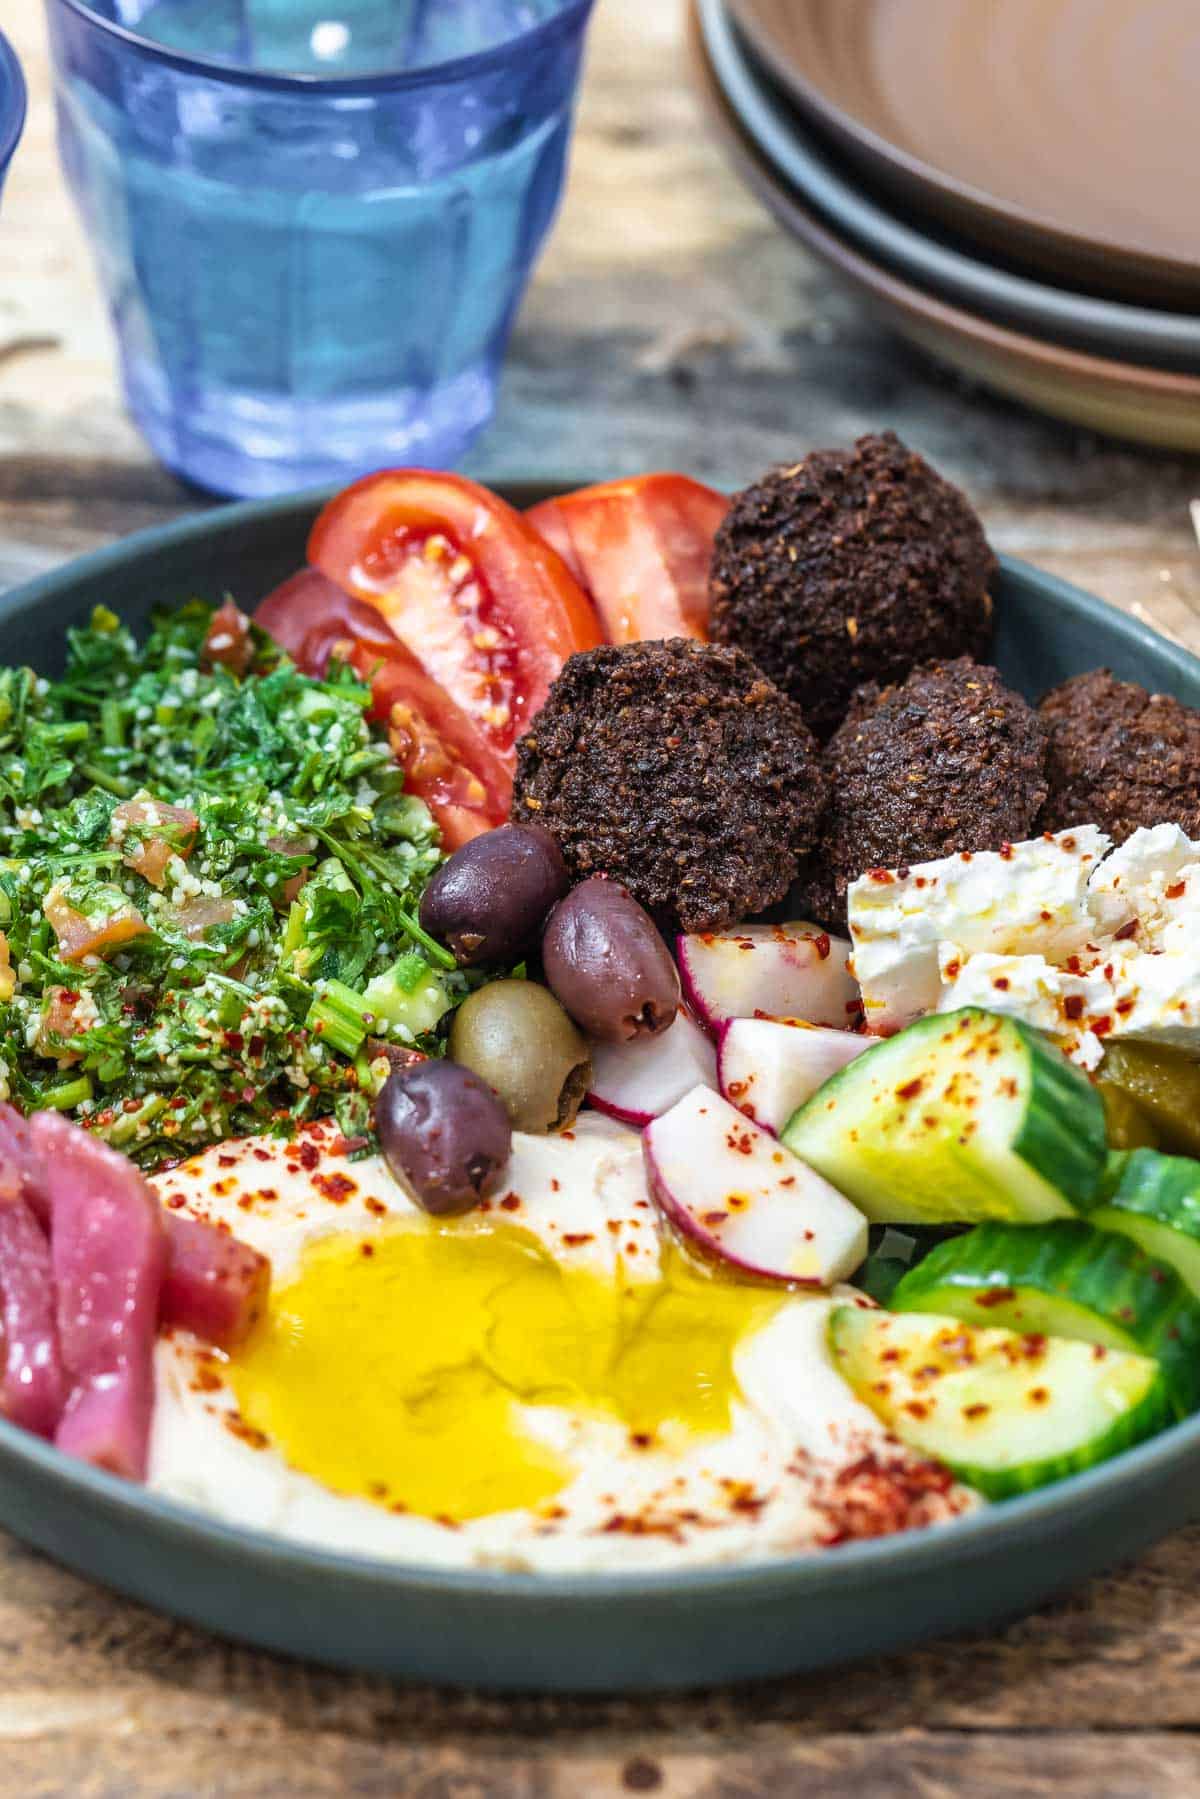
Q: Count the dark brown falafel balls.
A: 4